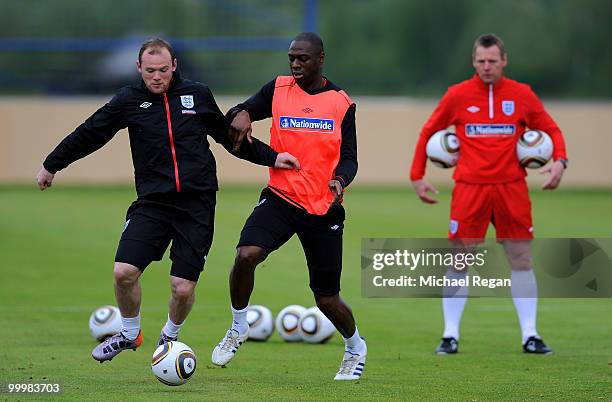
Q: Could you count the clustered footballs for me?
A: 3